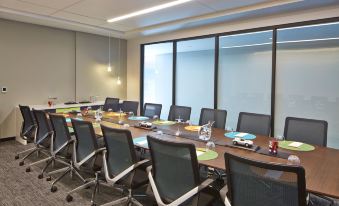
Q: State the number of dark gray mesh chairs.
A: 14